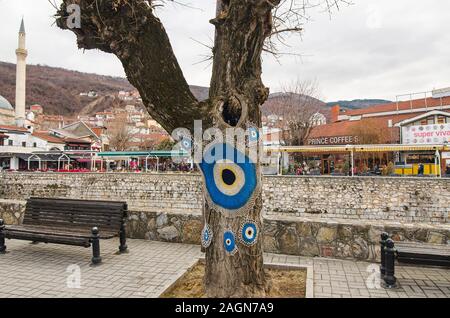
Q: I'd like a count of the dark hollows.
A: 1